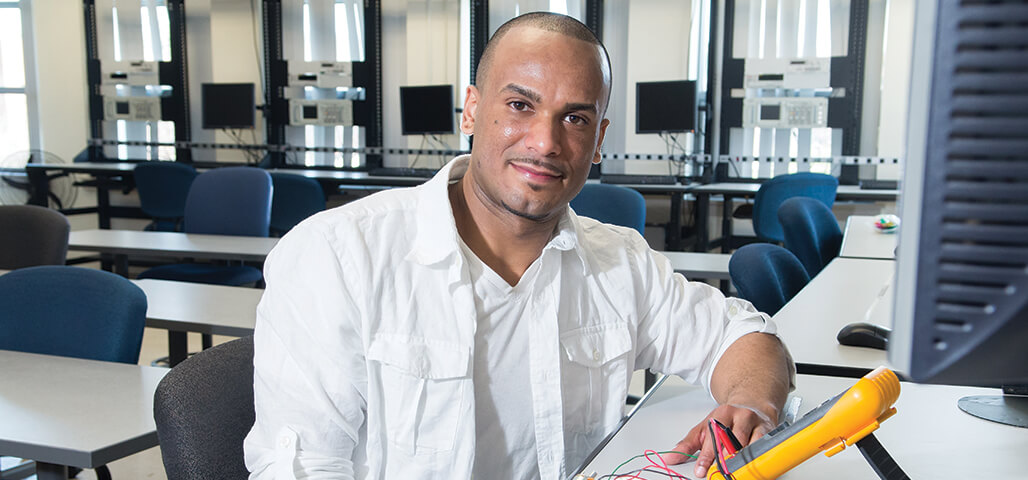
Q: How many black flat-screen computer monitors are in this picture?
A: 3